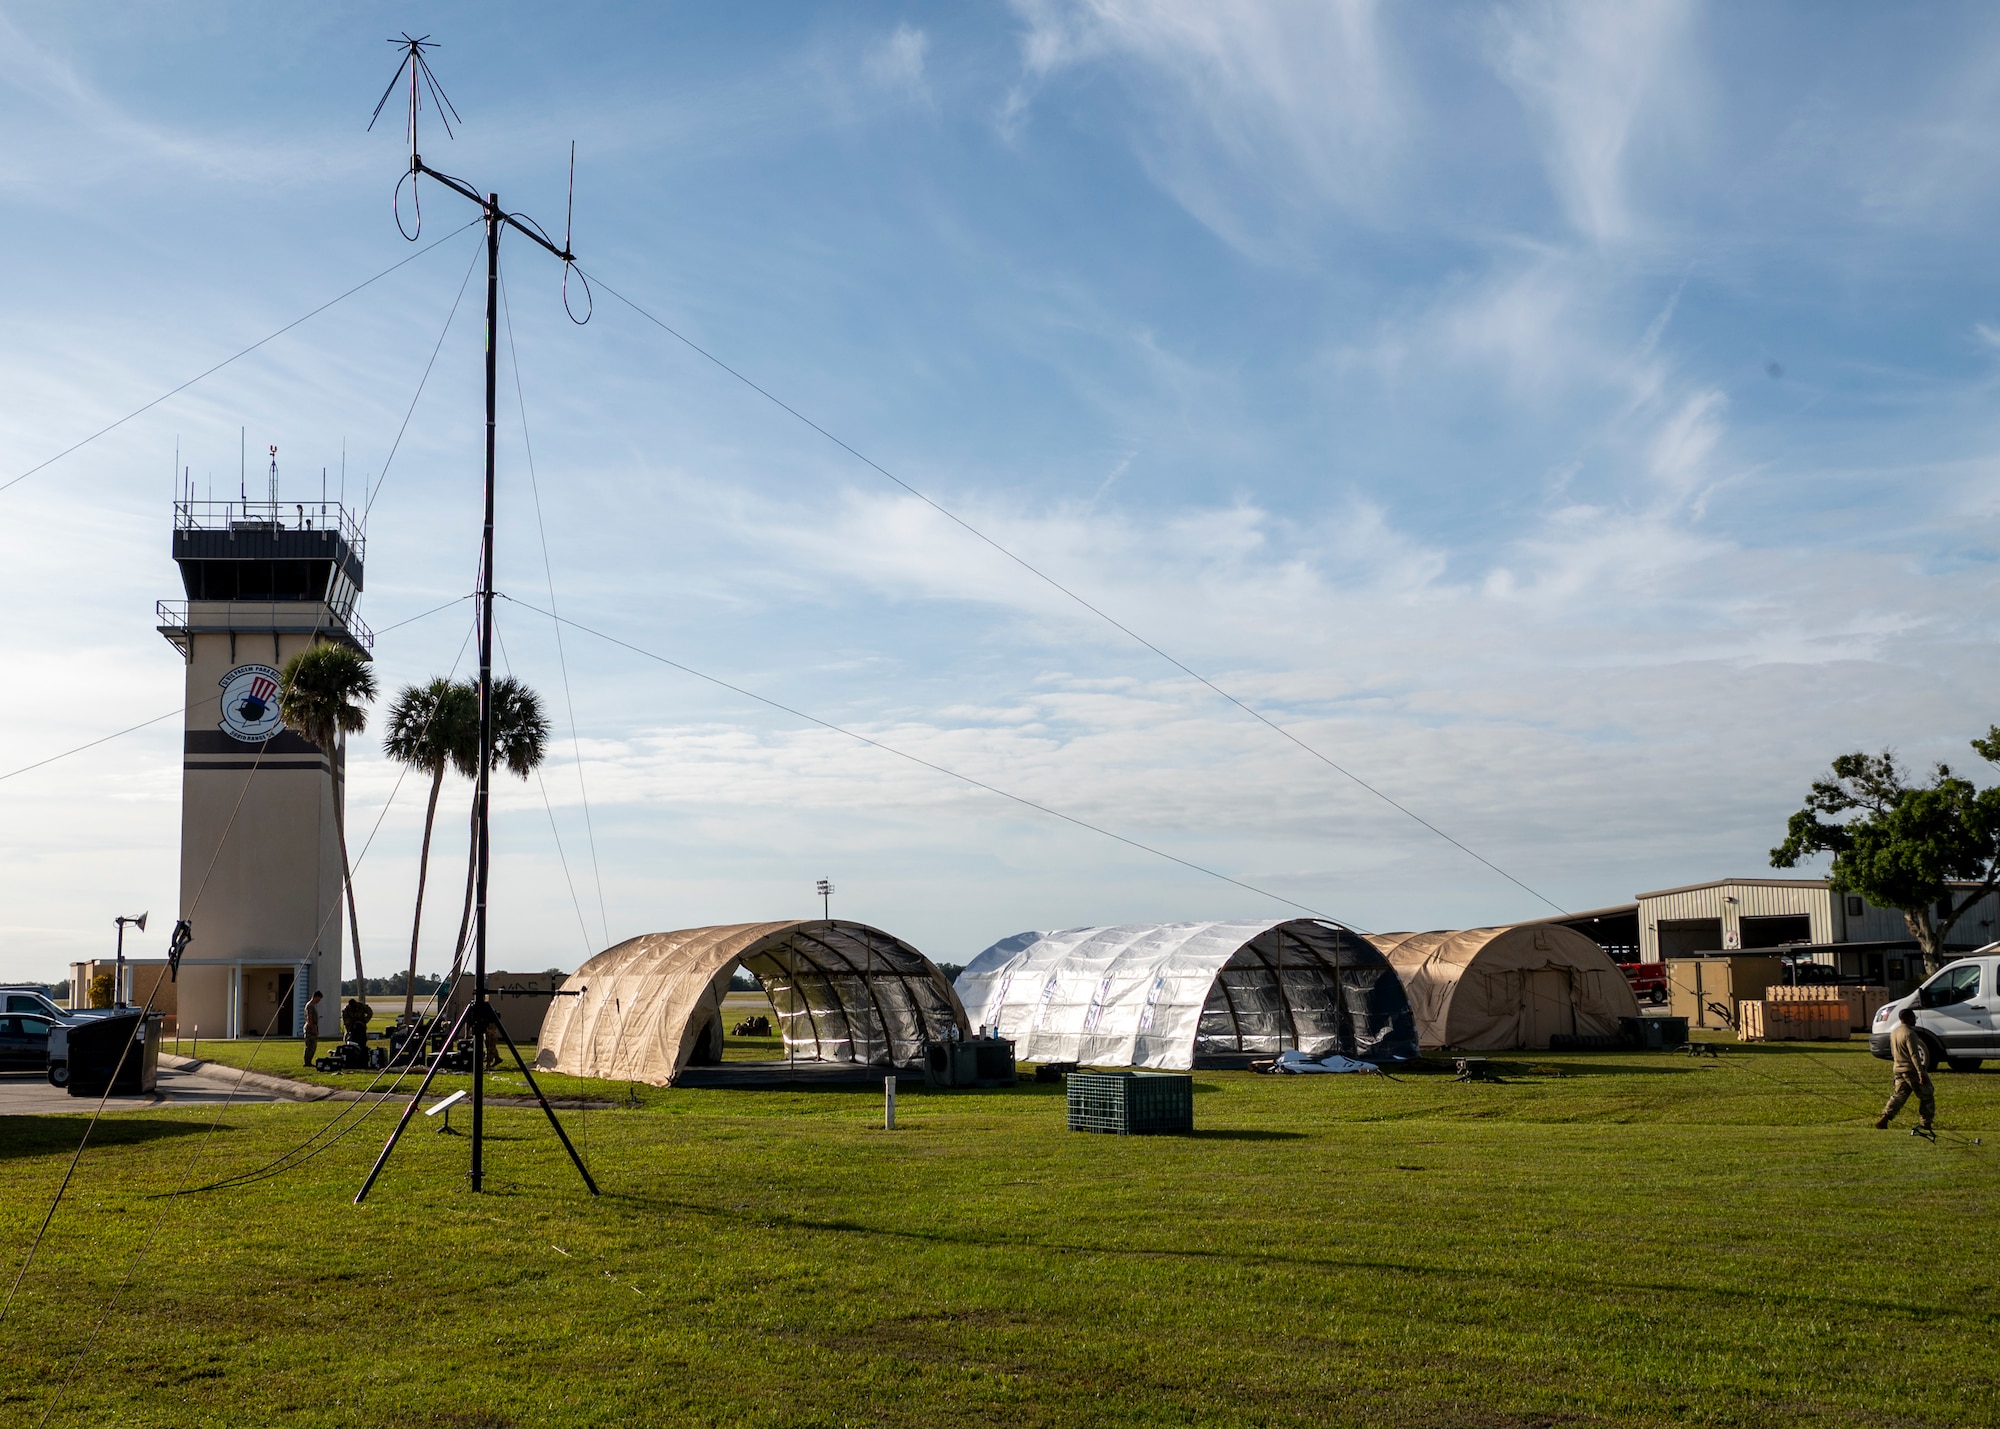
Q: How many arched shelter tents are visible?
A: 3